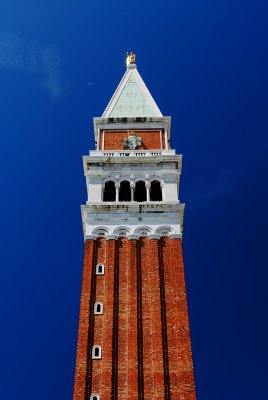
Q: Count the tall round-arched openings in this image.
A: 4